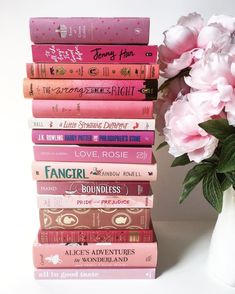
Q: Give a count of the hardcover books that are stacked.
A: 15